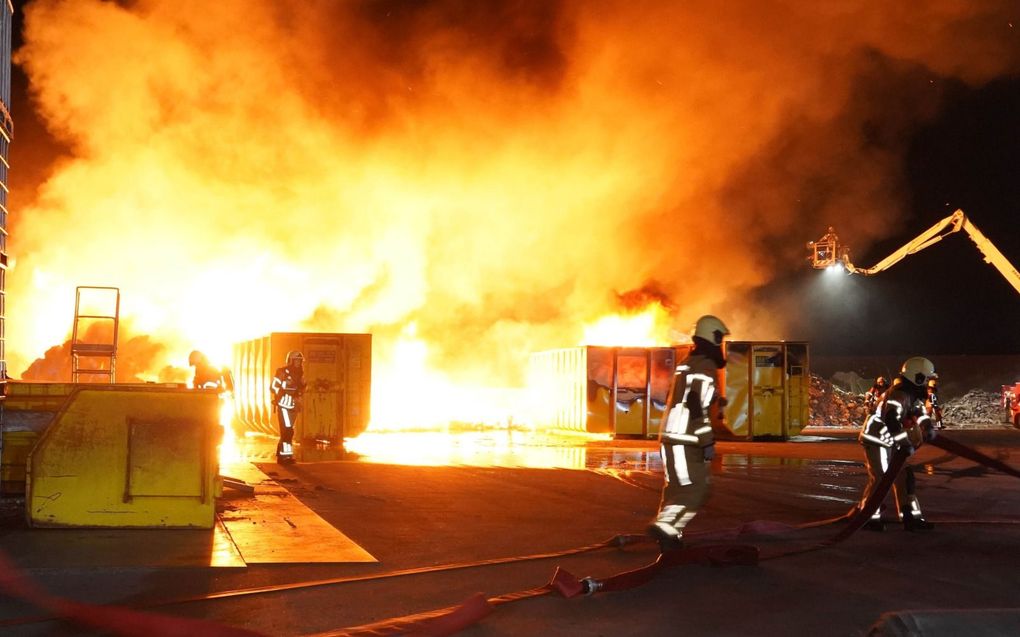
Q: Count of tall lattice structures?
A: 1